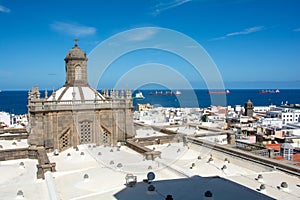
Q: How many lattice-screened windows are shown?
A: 3